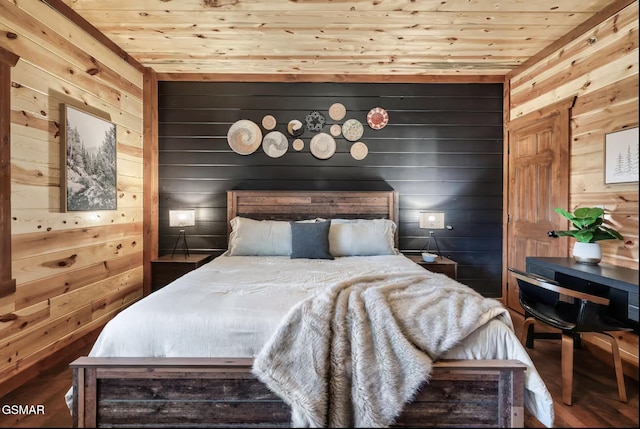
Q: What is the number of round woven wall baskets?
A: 12